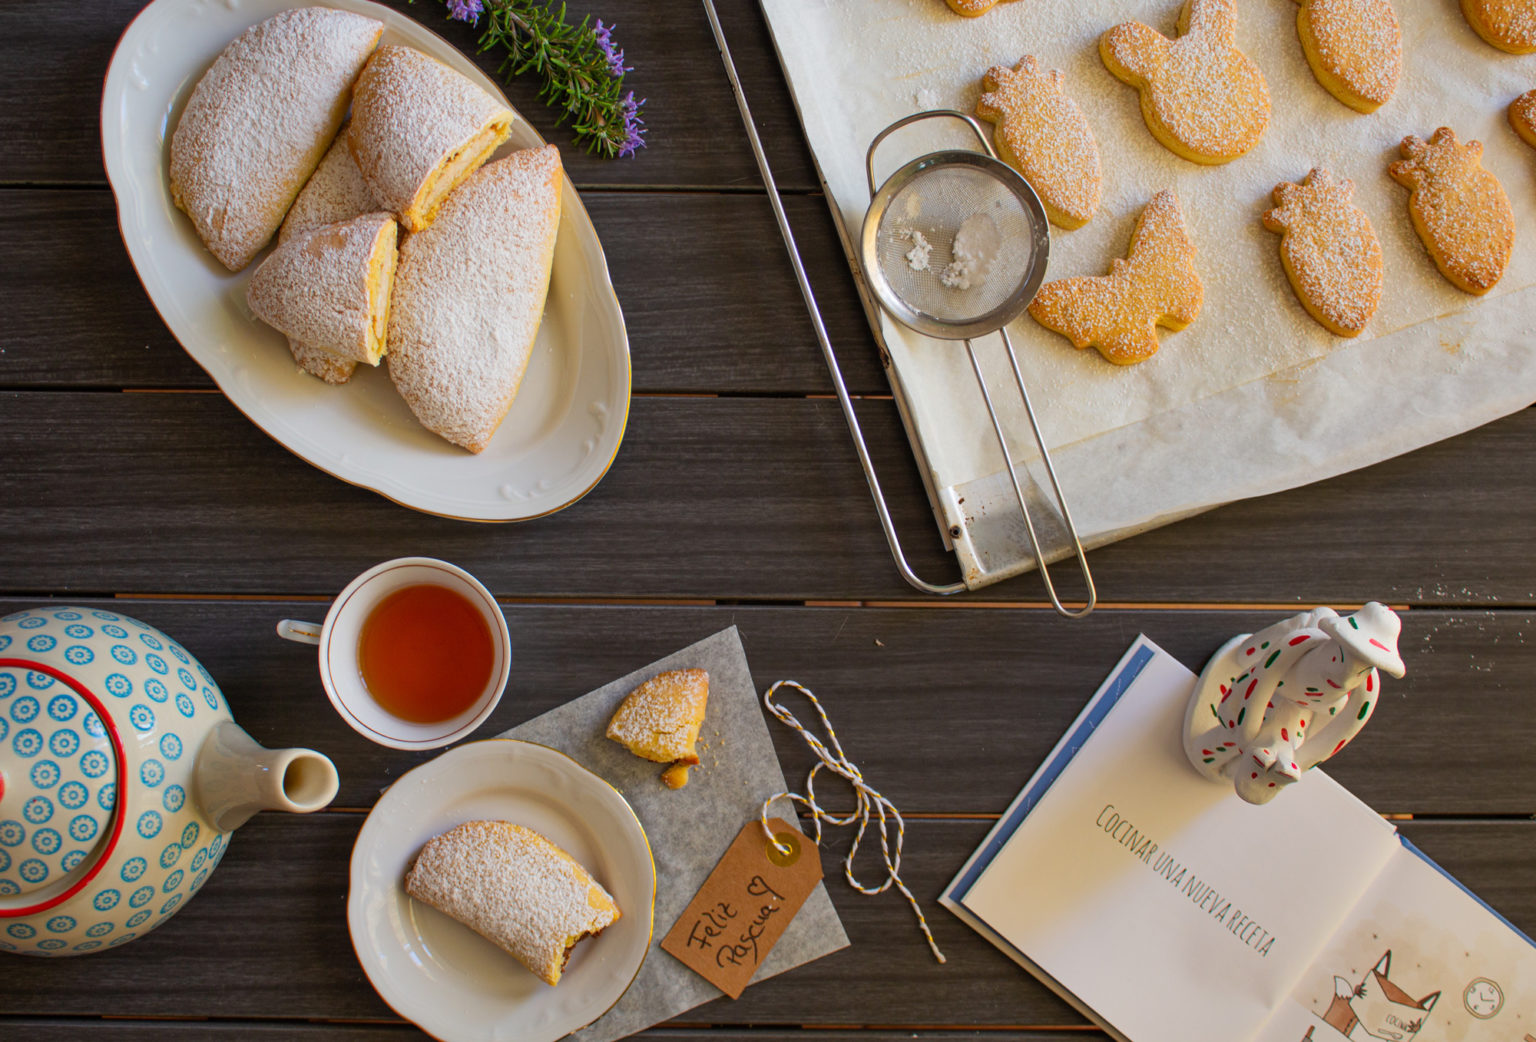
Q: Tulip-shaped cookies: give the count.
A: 0